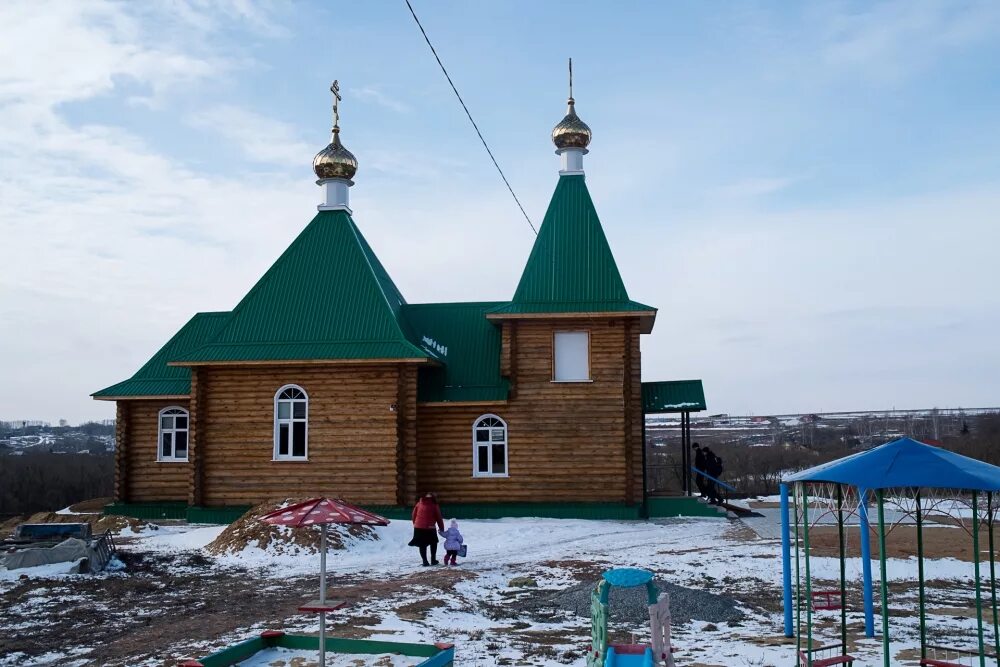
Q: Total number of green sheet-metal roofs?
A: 5